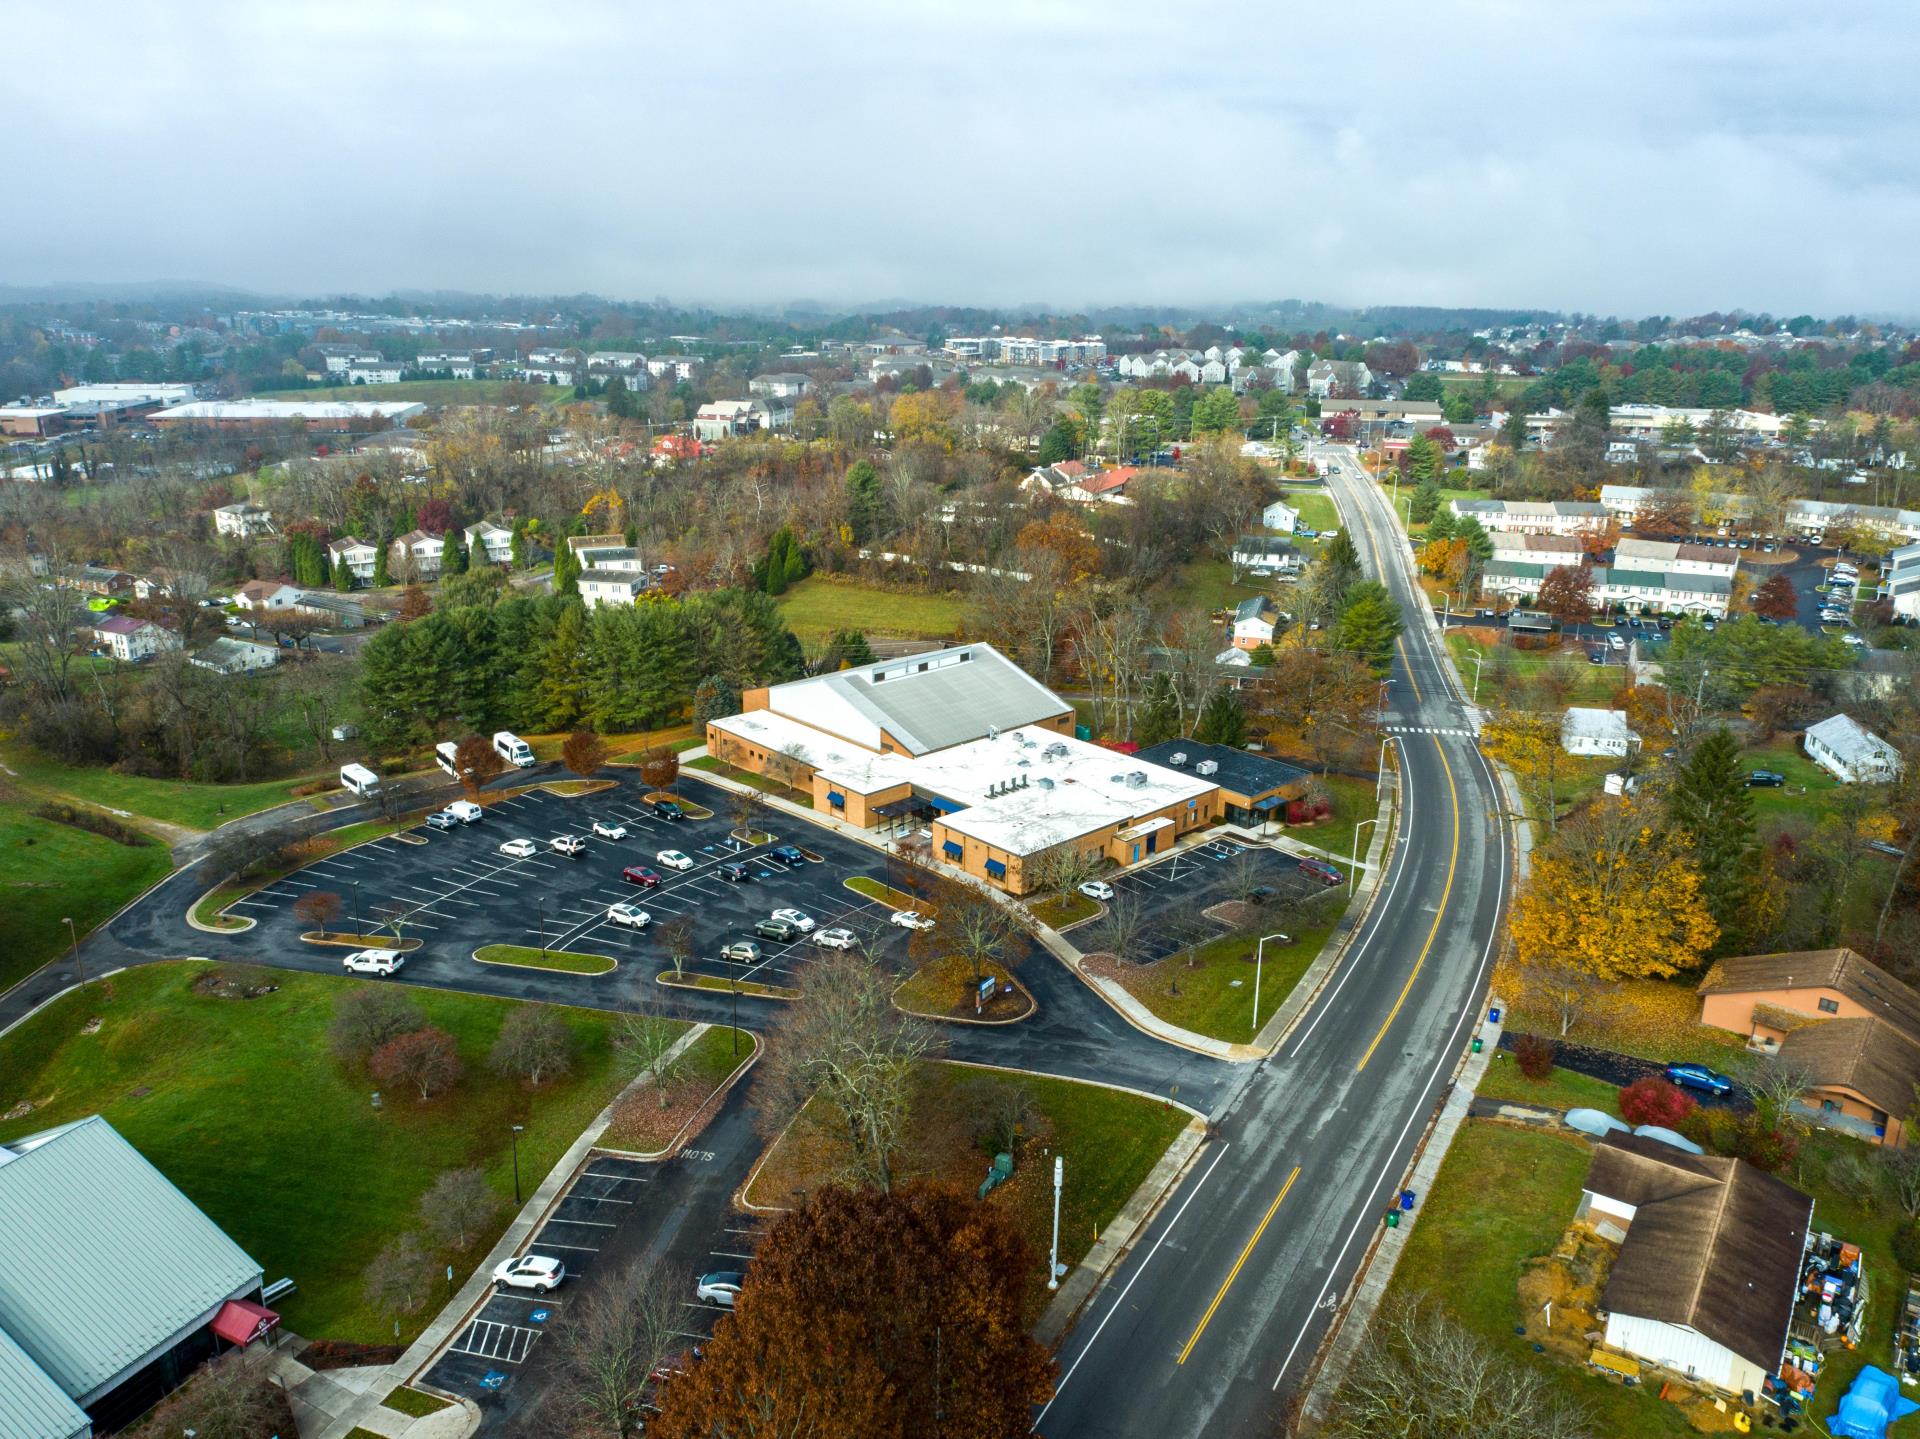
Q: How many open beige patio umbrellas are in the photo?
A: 0